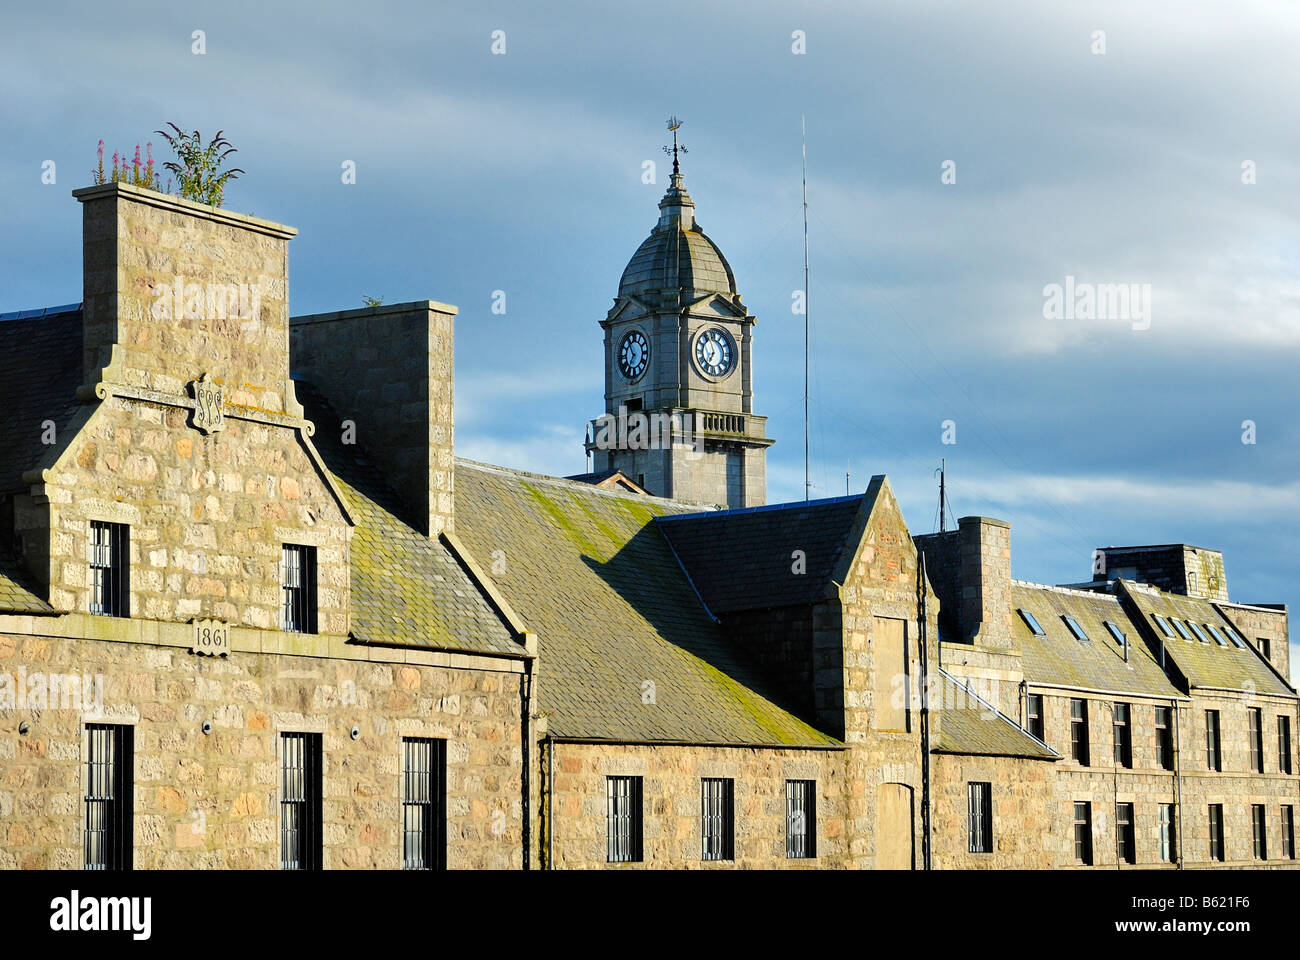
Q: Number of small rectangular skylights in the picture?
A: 8